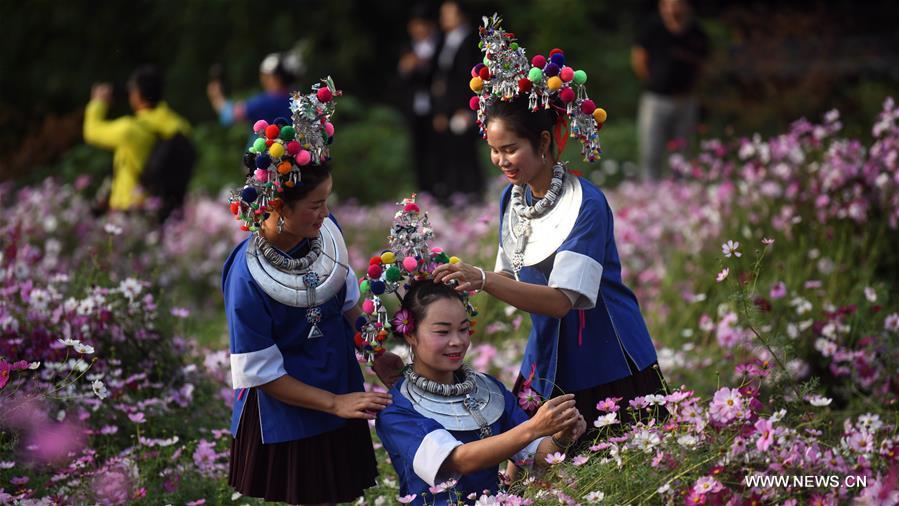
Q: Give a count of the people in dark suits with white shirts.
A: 2